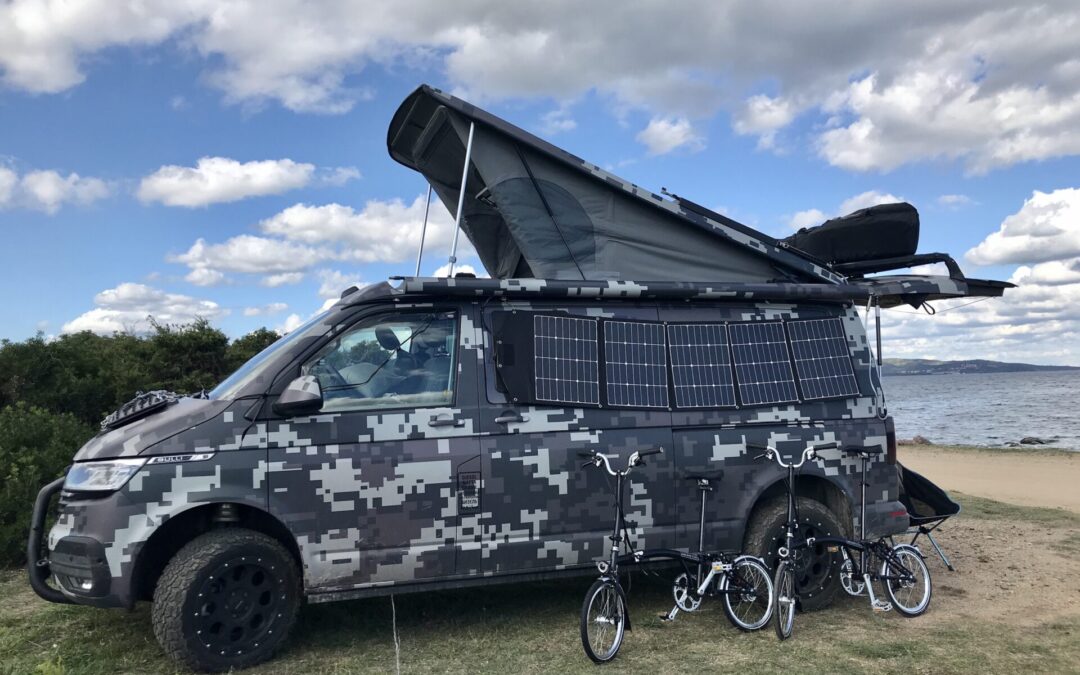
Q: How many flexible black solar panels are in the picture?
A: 5